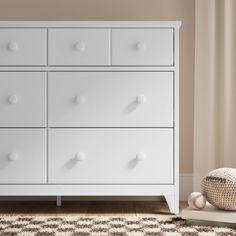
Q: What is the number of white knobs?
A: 9